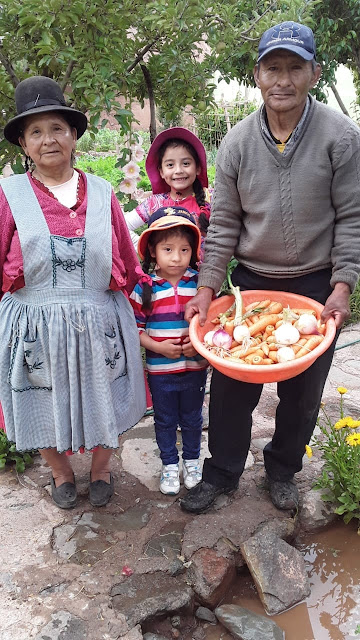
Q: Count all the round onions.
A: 6